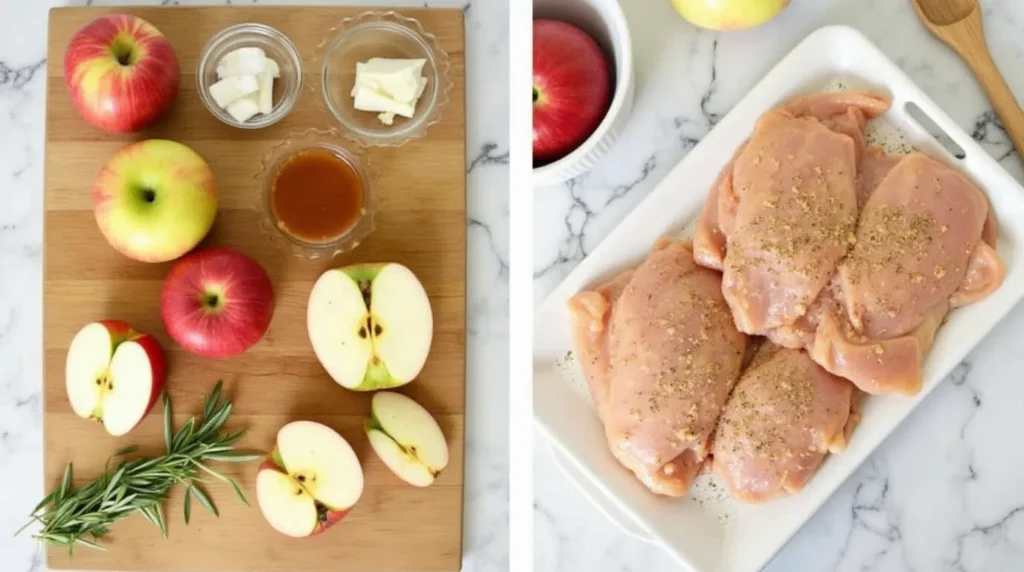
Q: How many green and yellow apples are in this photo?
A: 2